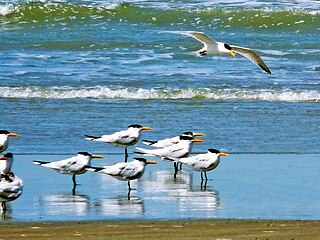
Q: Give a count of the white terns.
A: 10